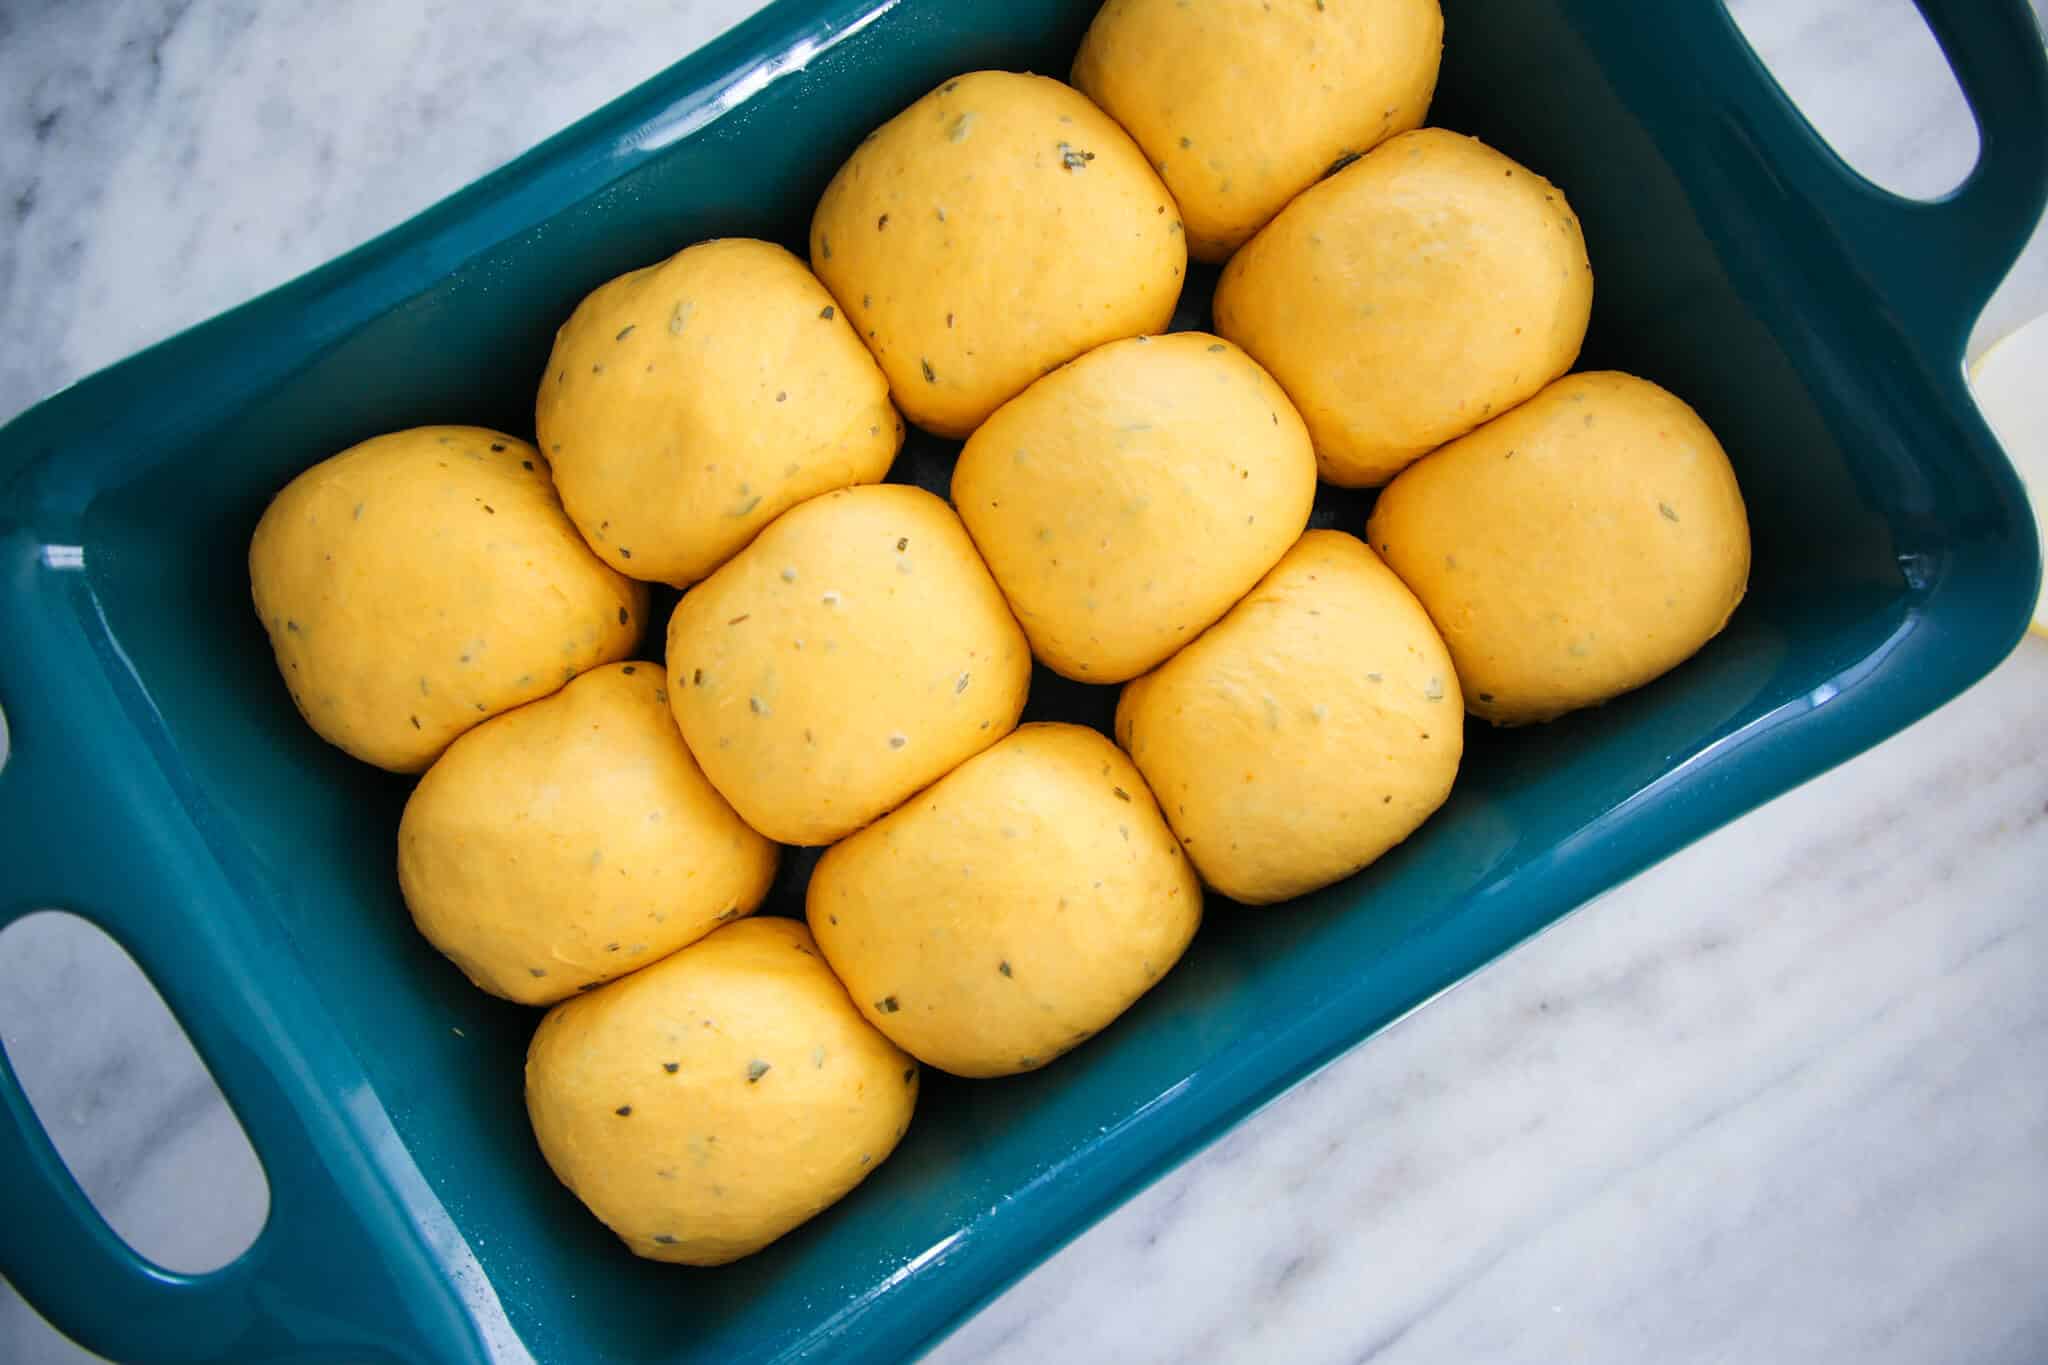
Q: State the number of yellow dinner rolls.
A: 12